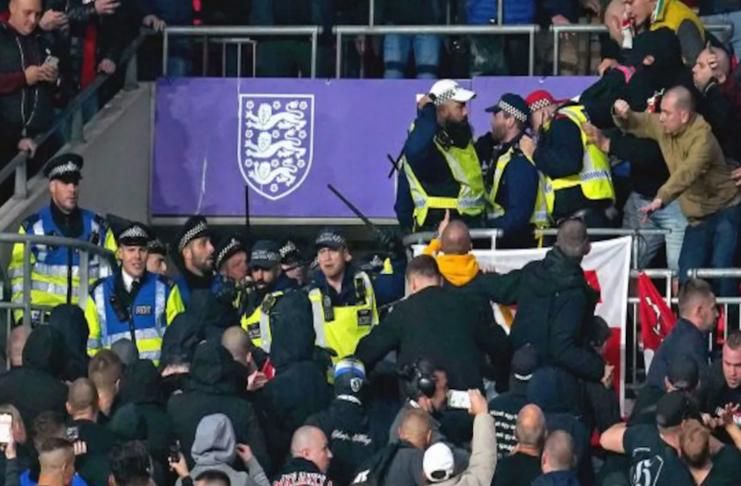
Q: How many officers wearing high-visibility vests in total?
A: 7